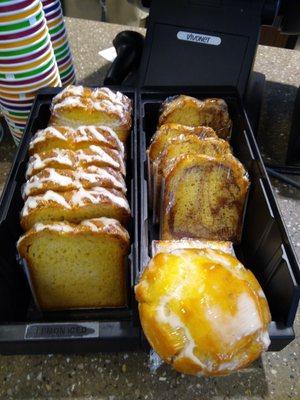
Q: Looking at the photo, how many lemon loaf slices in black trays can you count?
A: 7